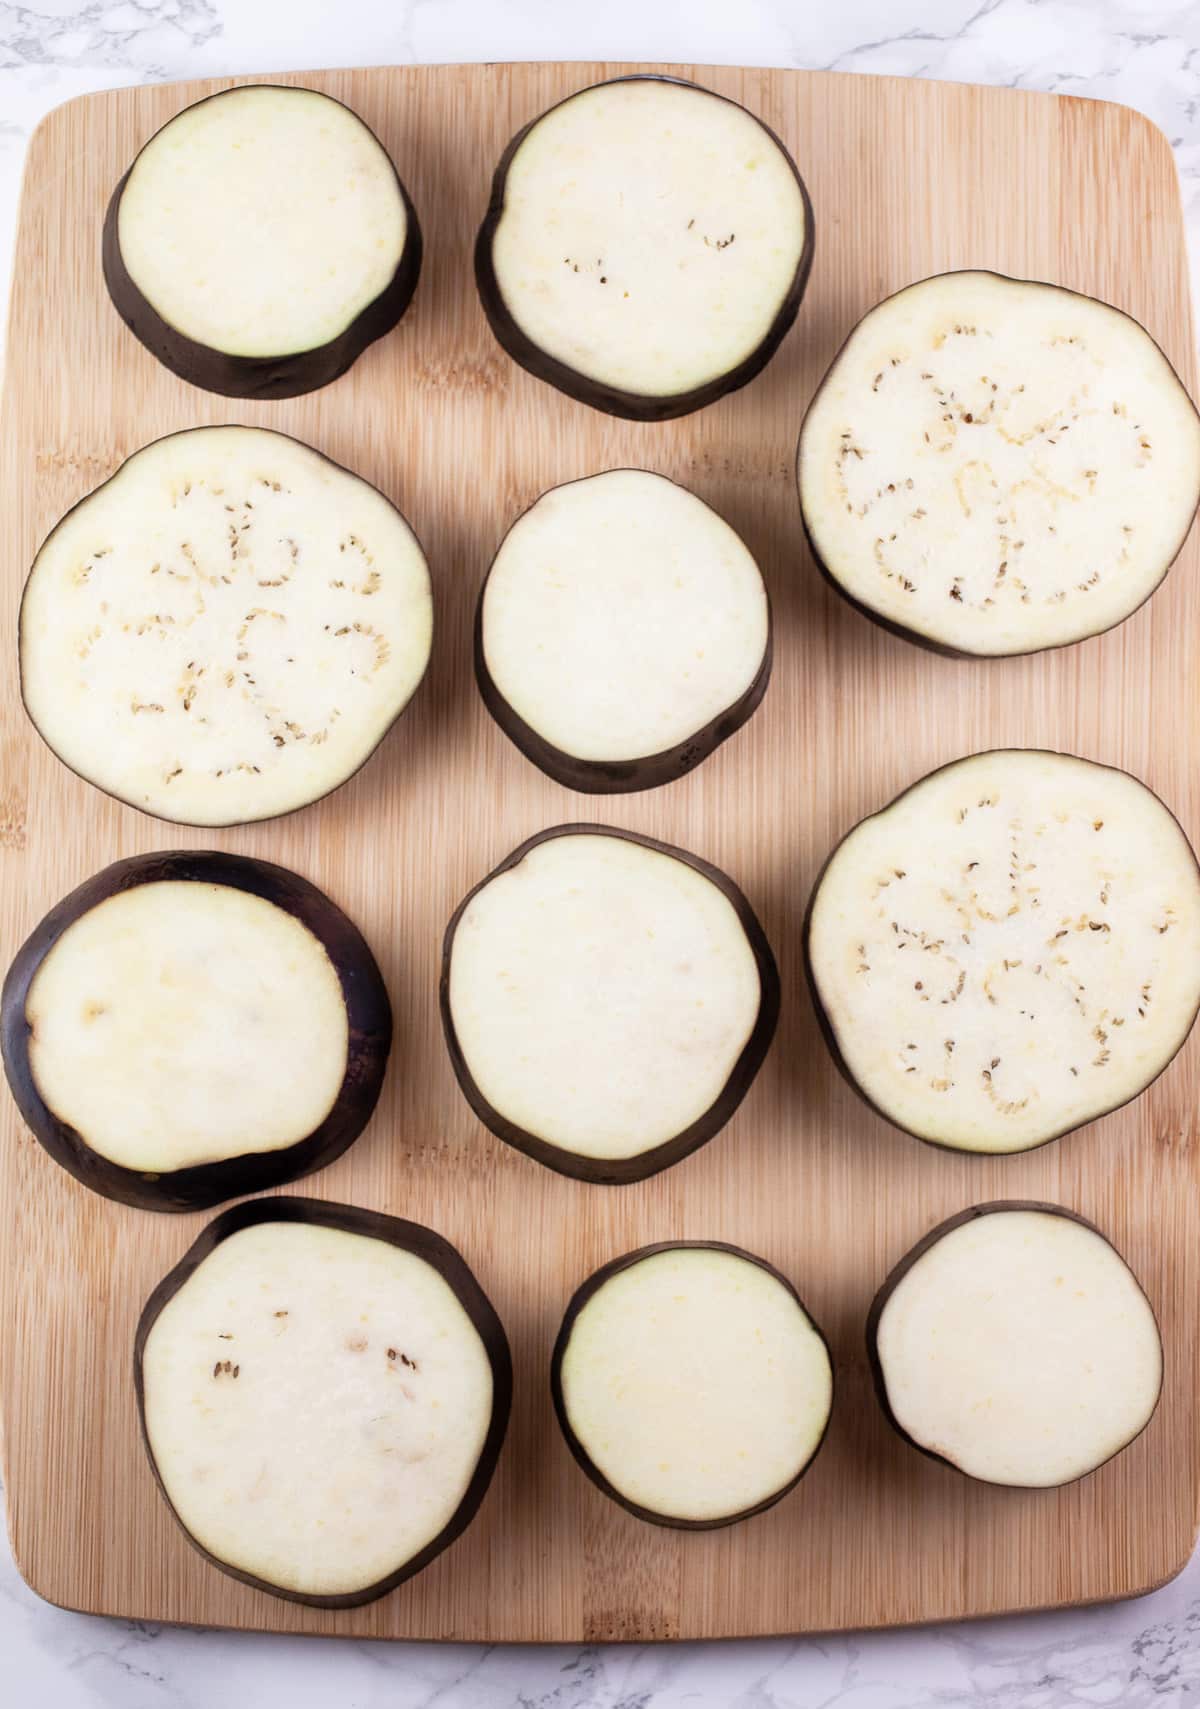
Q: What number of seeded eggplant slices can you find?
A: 5